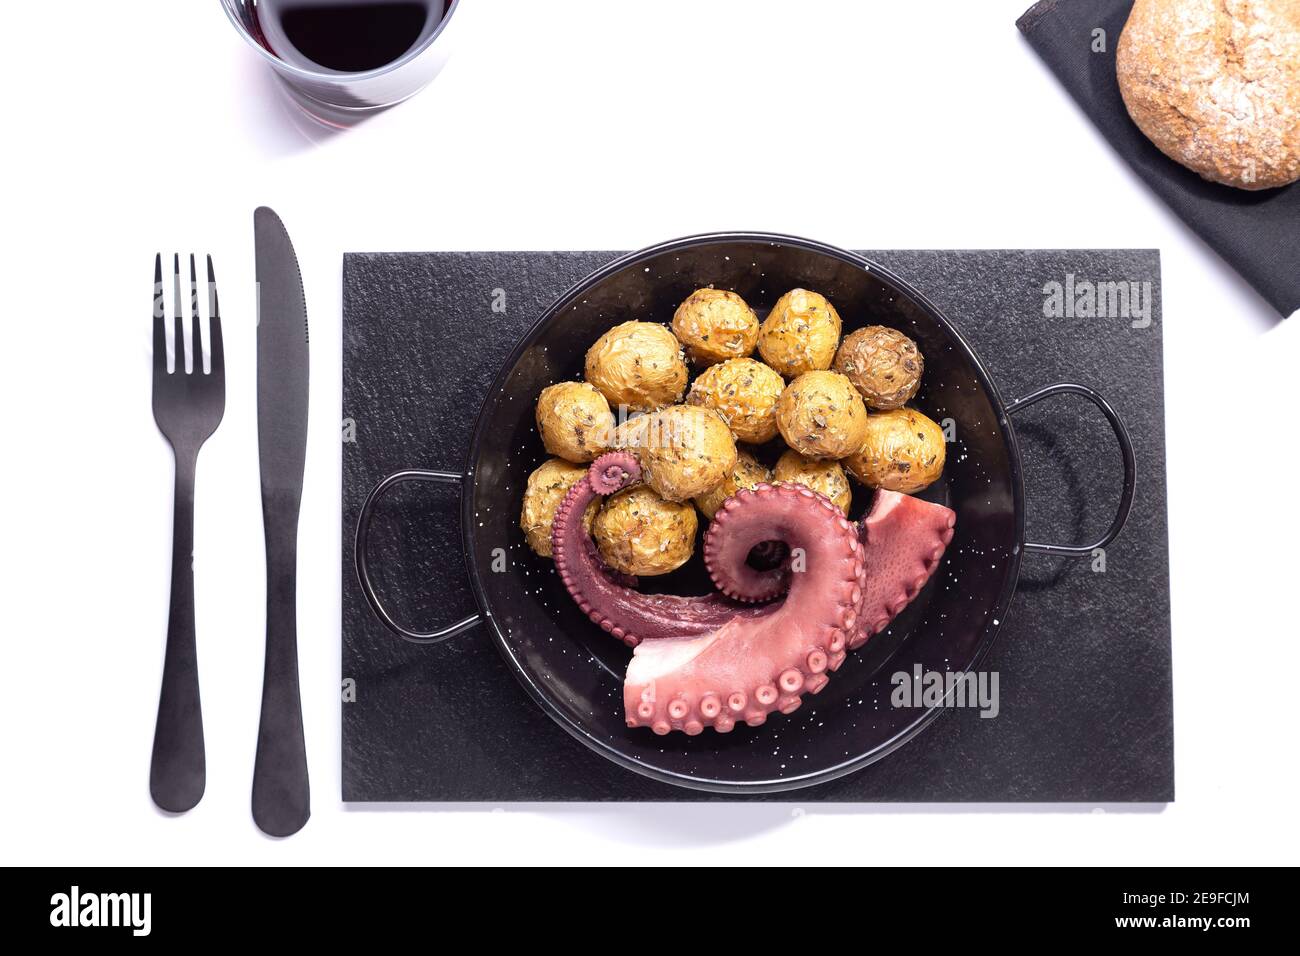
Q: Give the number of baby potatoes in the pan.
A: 14